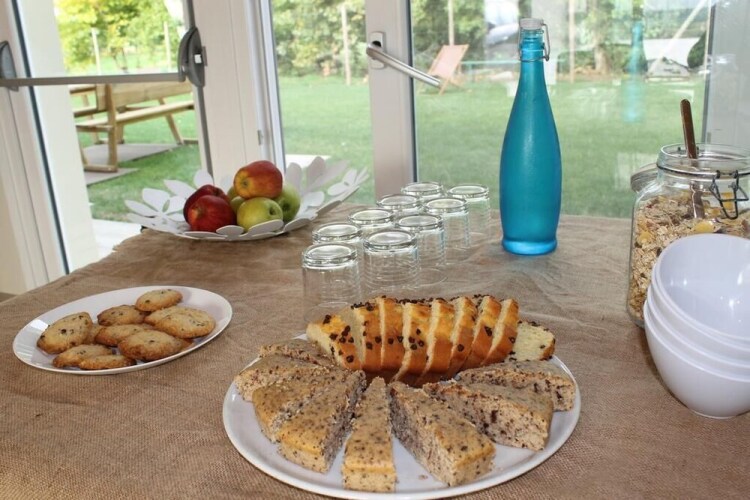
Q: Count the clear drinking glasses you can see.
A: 9